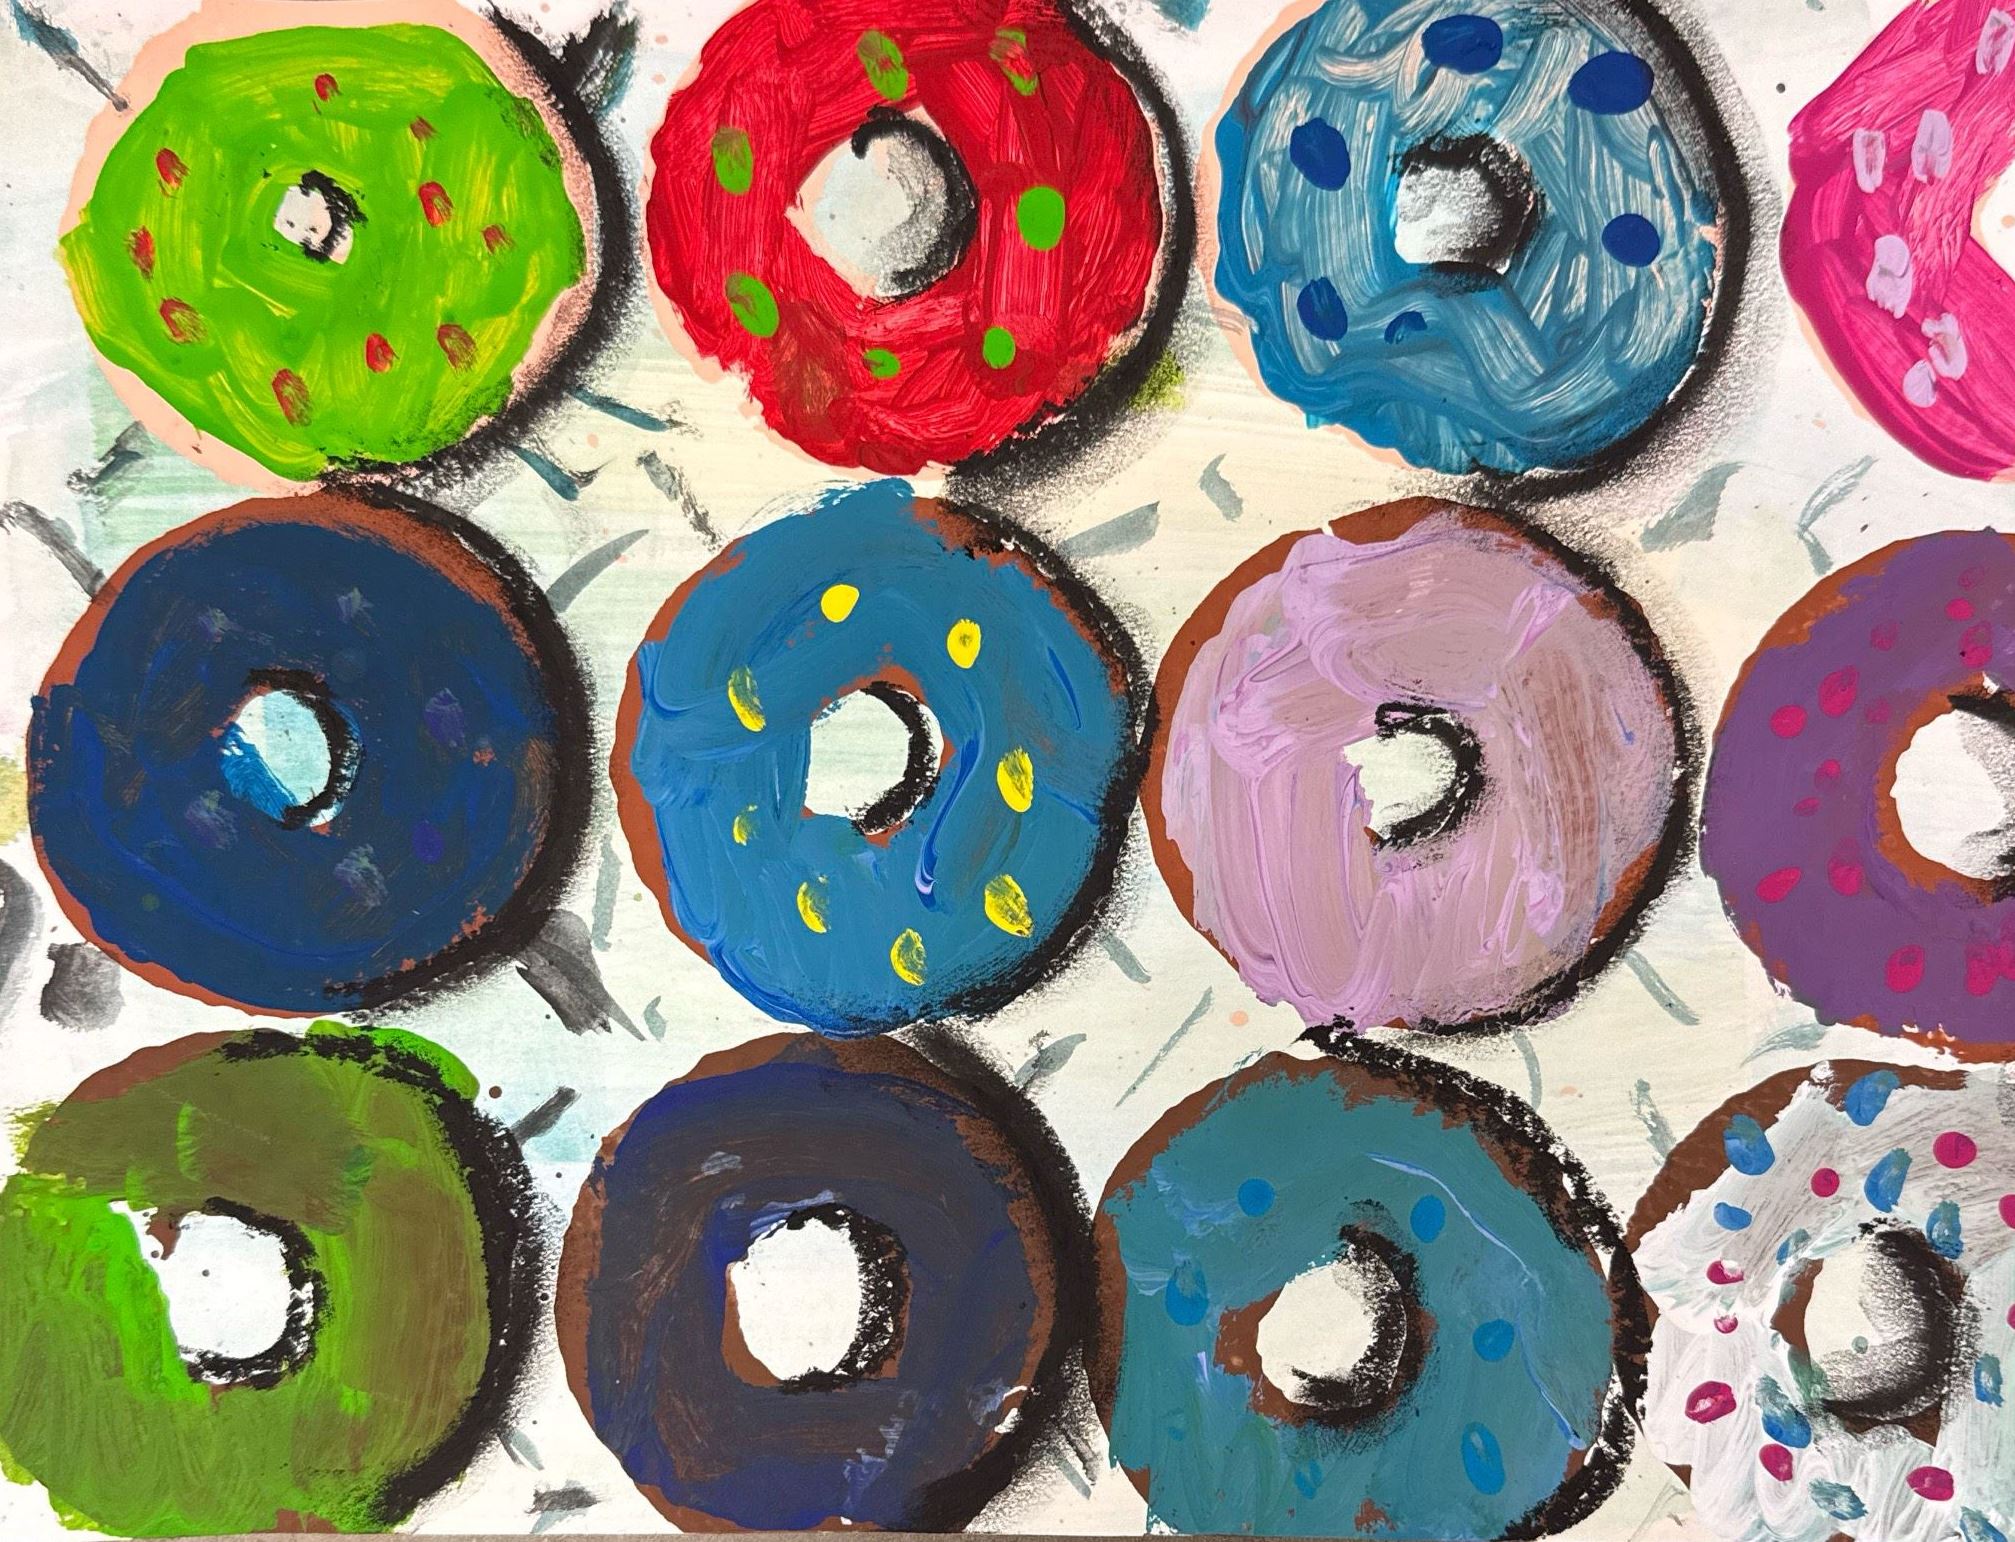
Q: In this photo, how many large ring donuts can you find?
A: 12